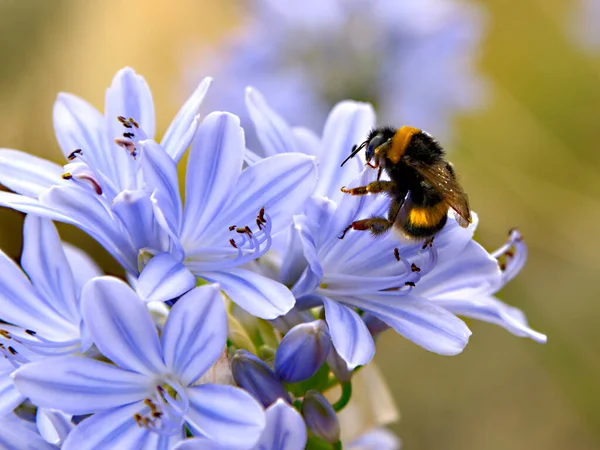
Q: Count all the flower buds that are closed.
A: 3